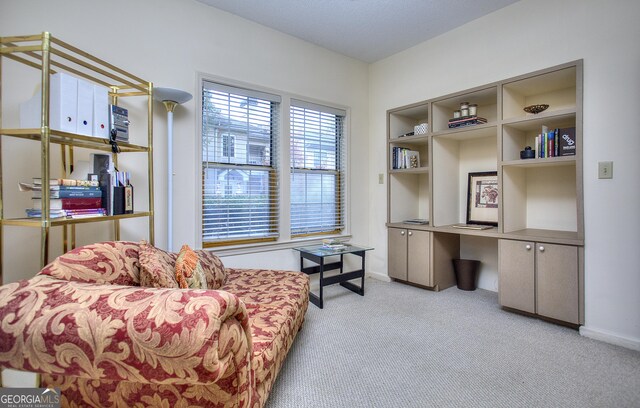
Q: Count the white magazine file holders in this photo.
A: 3